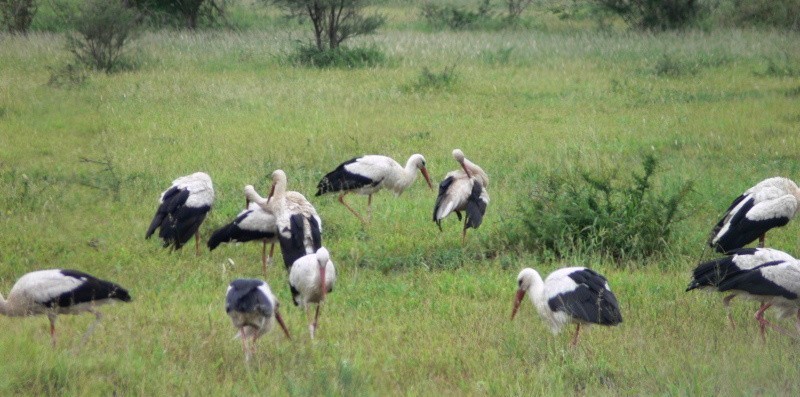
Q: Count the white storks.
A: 12